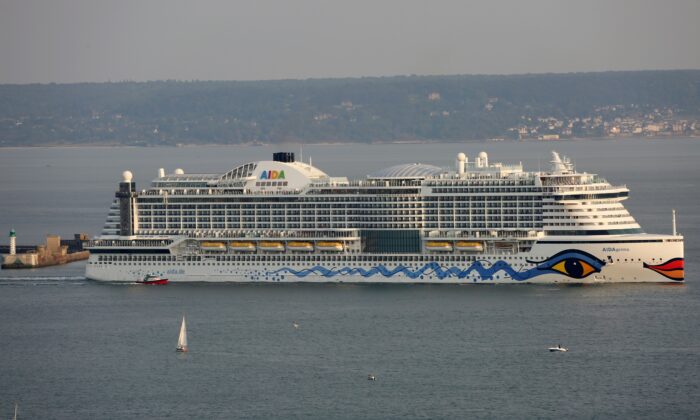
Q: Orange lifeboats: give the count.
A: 7